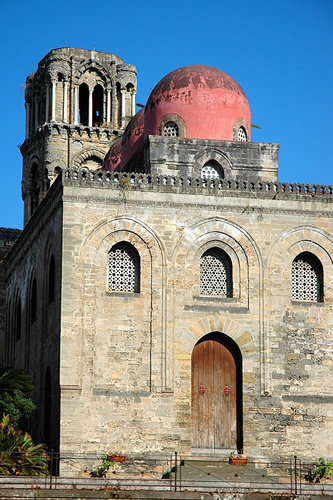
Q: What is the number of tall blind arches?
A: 3